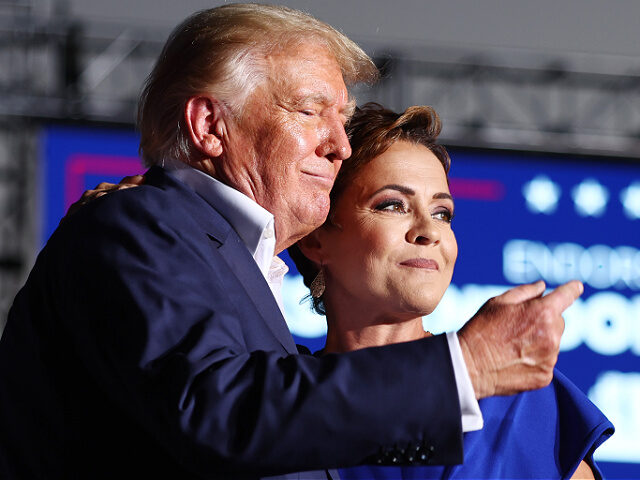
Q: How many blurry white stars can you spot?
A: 3